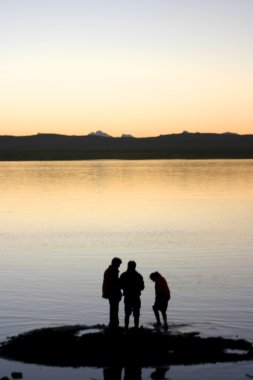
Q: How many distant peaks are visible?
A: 2